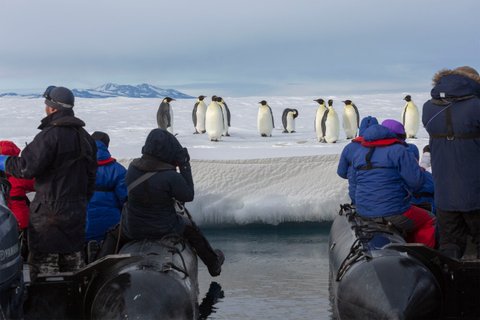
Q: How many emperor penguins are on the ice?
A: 10